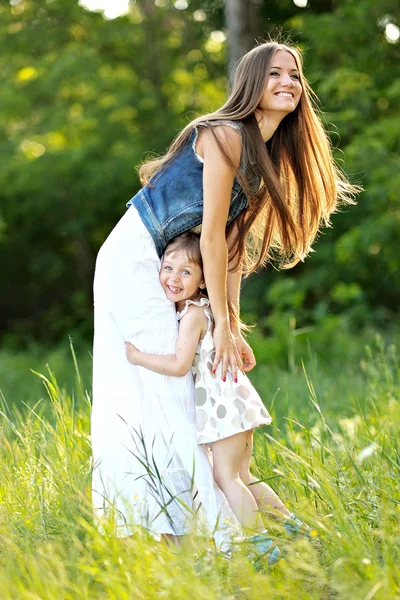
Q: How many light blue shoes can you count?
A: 2